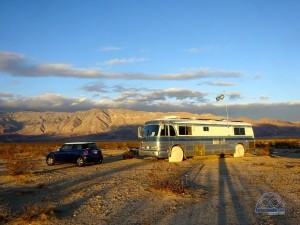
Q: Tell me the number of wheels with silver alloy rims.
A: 2